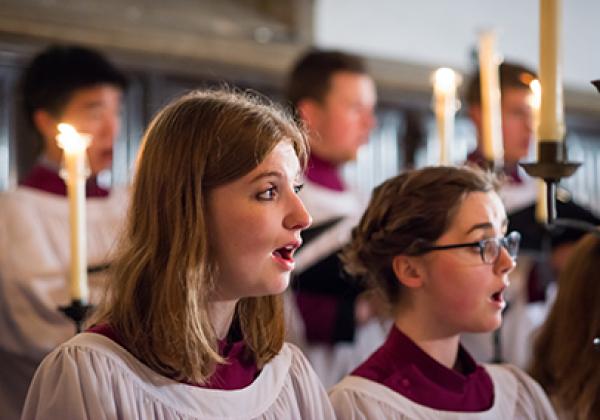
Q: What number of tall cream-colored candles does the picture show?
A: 5